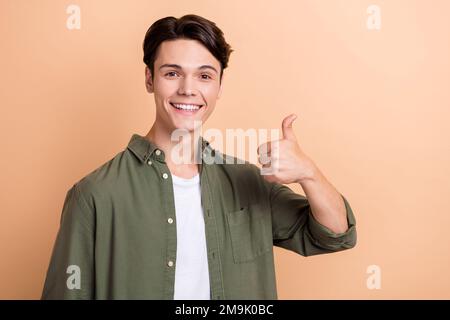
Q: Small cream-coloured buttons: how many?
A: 5